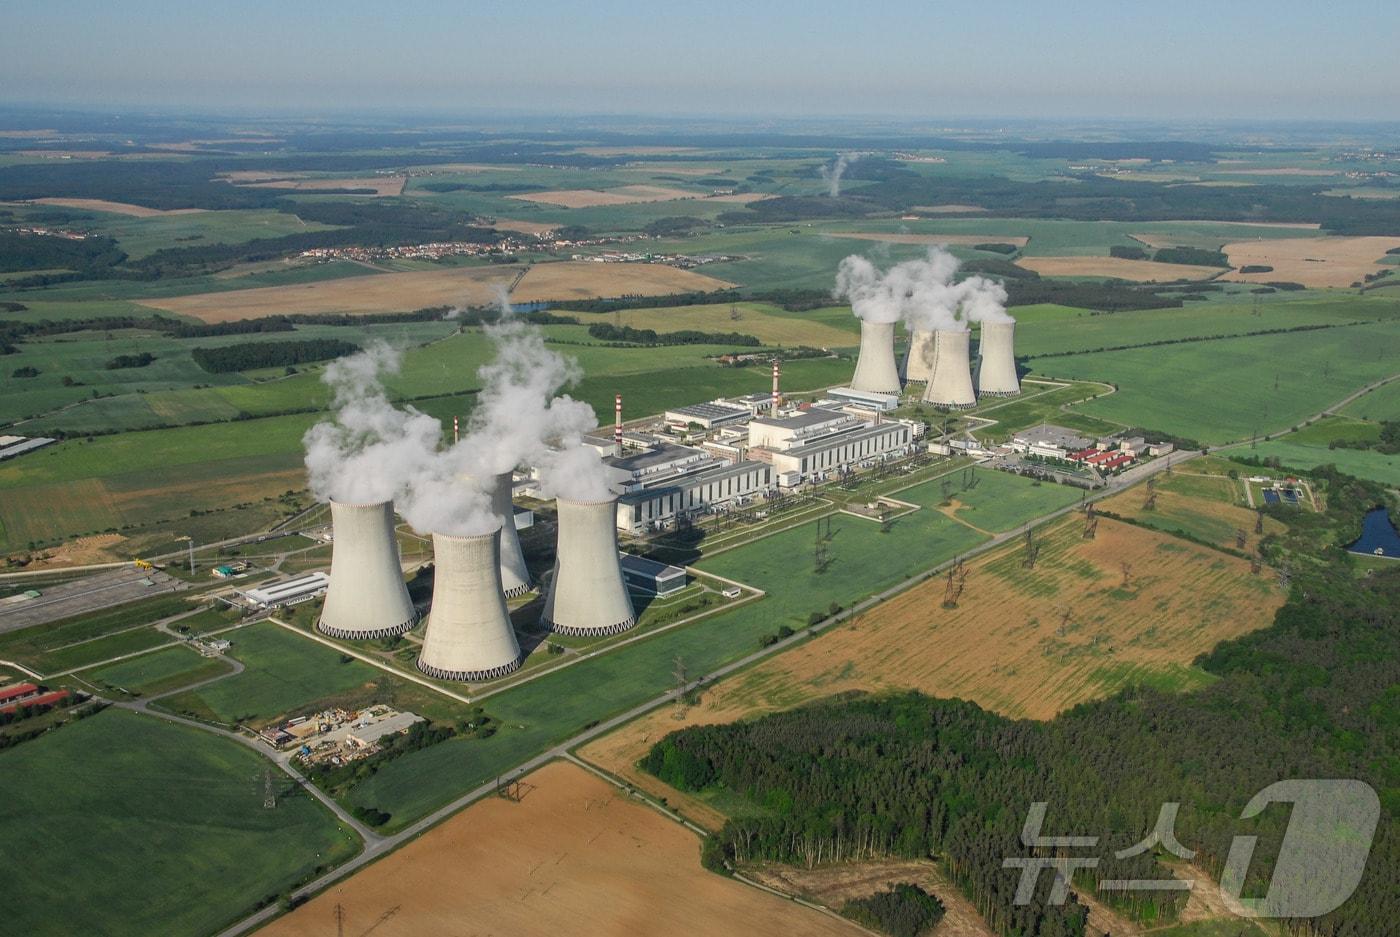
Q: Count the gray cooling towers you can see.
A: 8